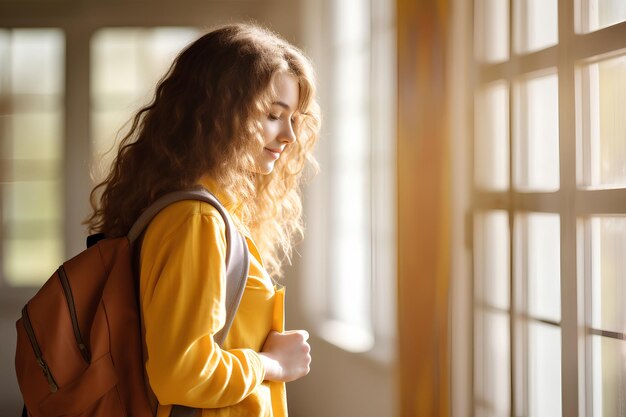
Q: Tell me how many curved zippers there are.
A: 2